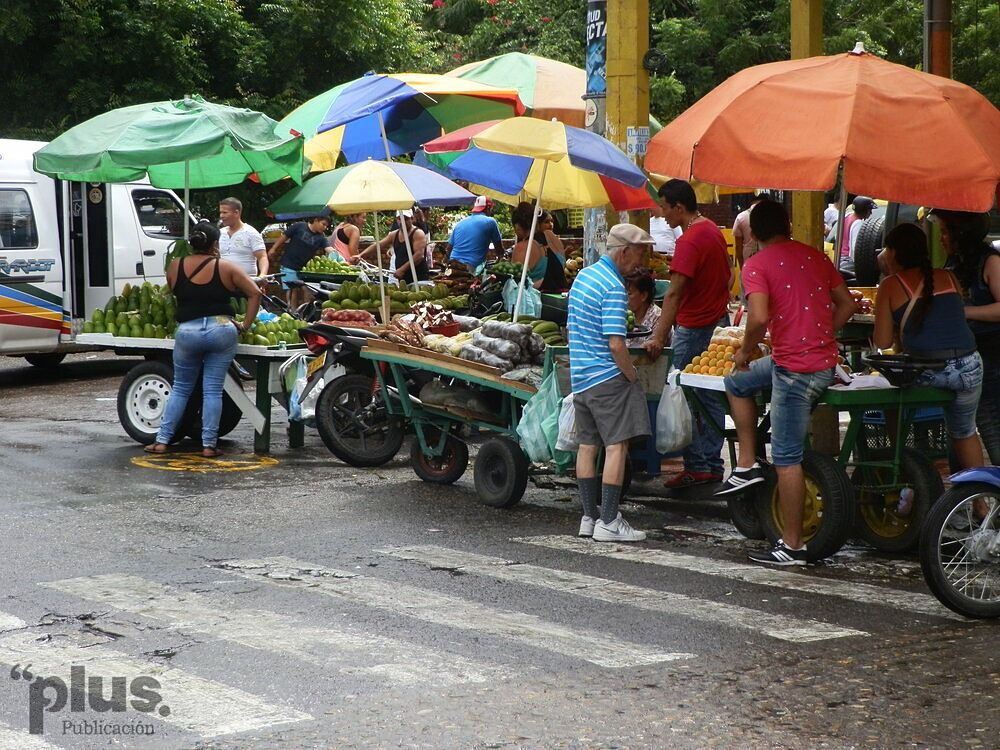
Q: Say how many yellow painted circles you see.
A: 1